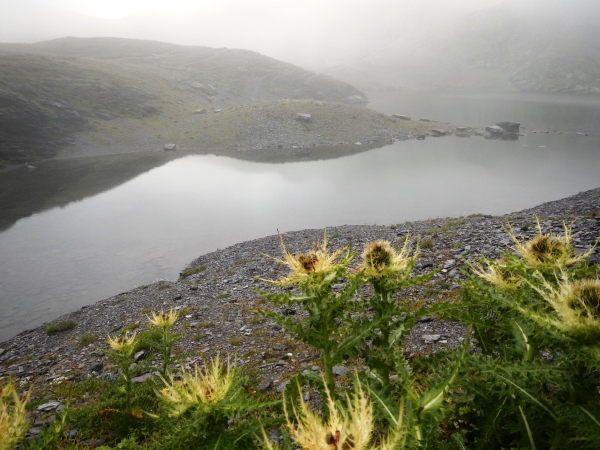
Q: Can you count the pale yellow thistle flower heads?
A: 10